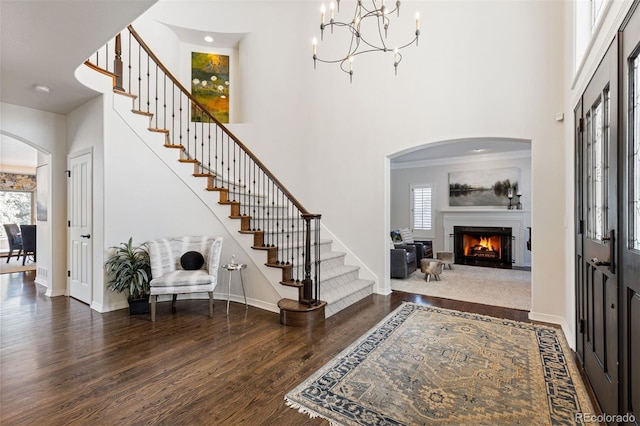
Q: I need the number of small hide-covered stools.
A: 2